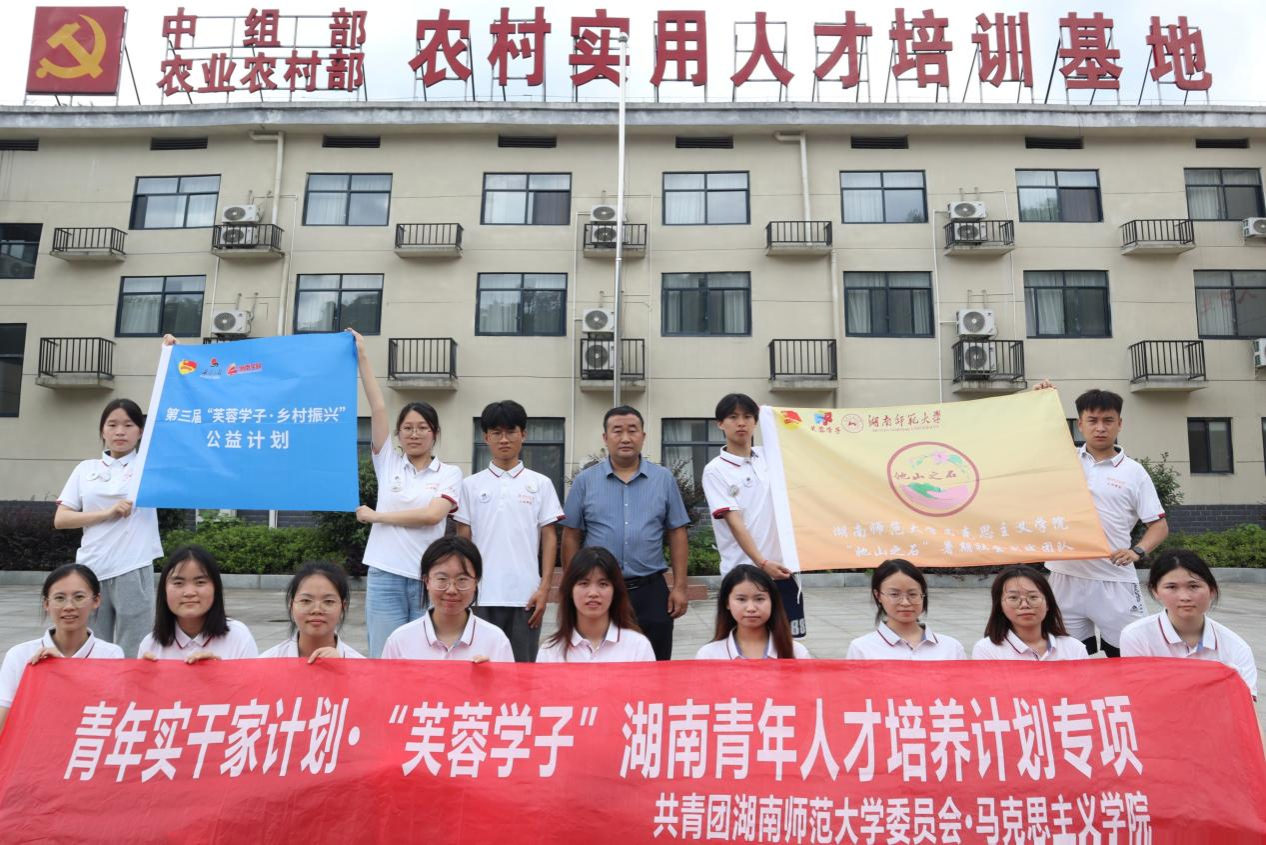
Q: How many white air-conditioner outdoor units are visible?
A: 13